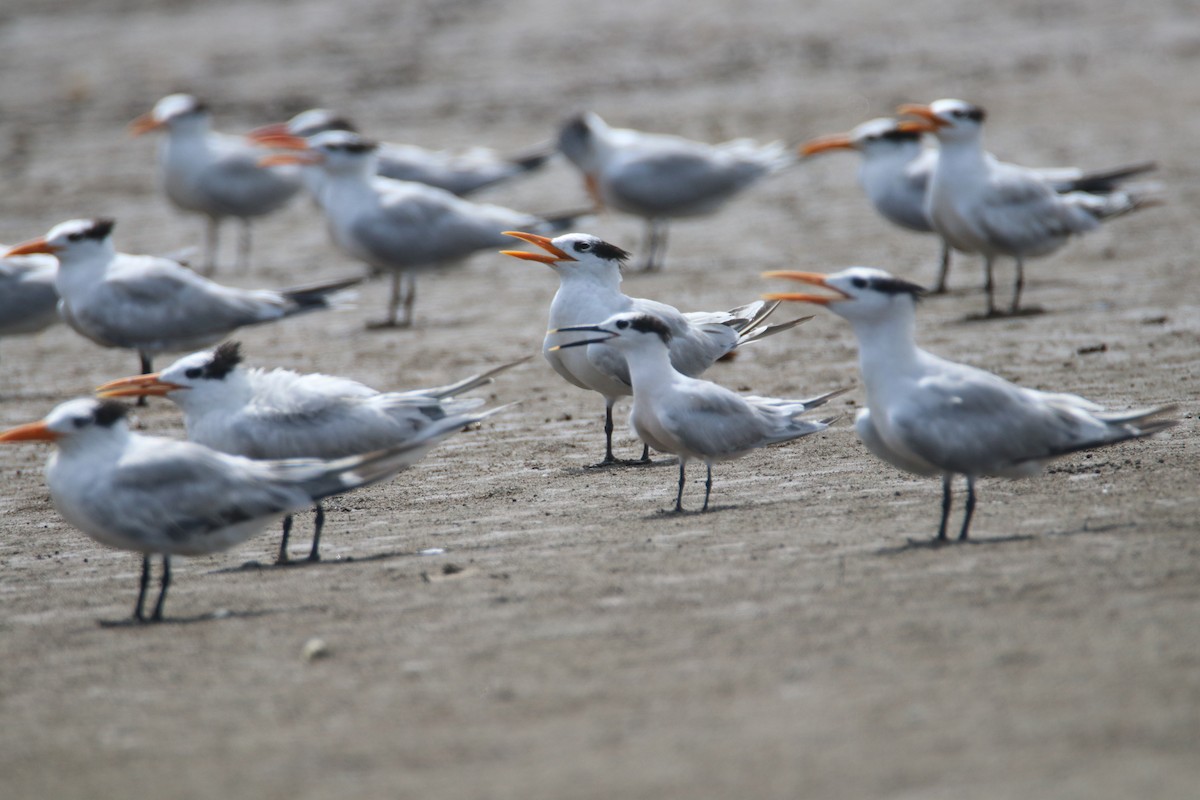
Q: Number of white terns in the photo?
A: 13